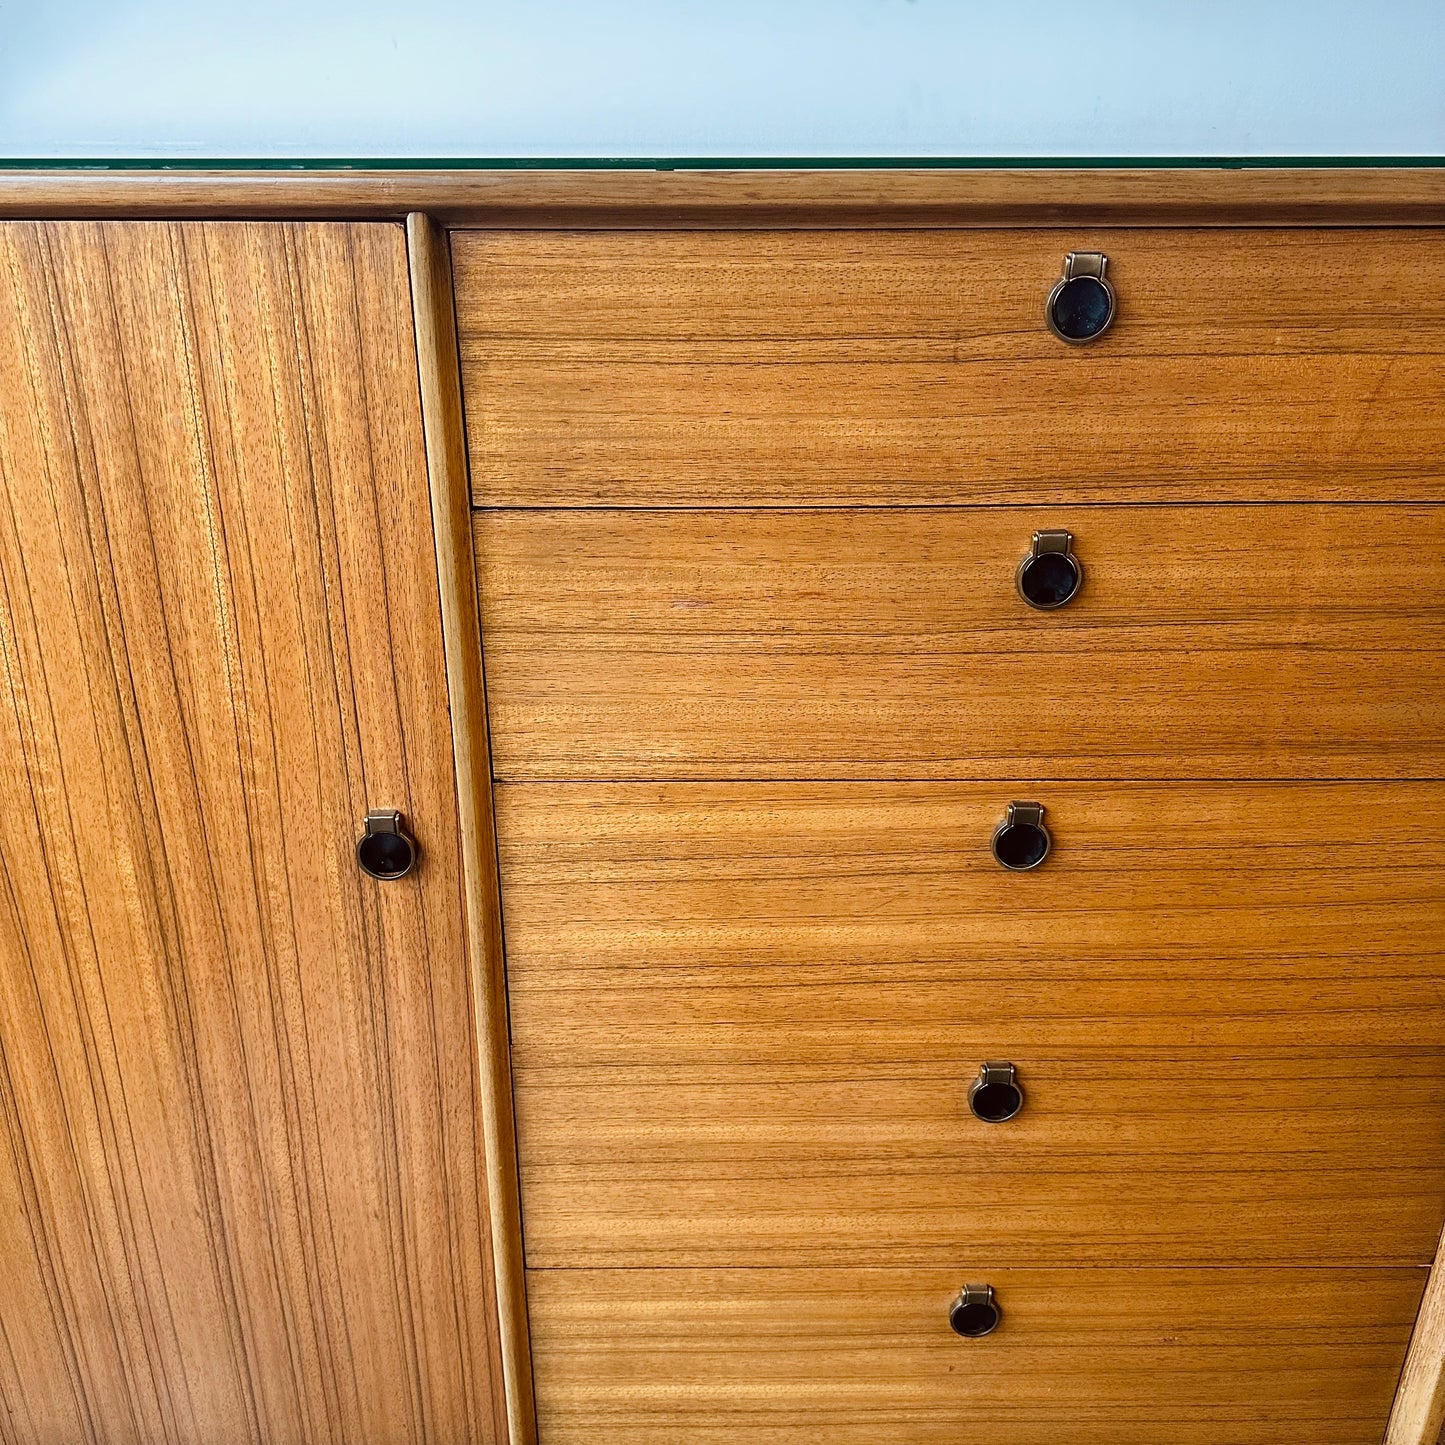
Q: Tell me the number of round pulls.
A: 6